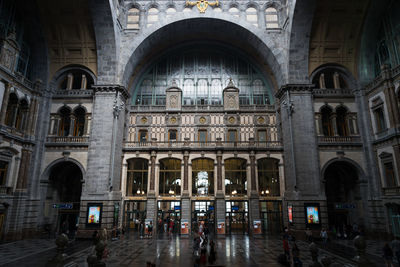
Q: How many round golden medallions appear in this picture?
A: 5